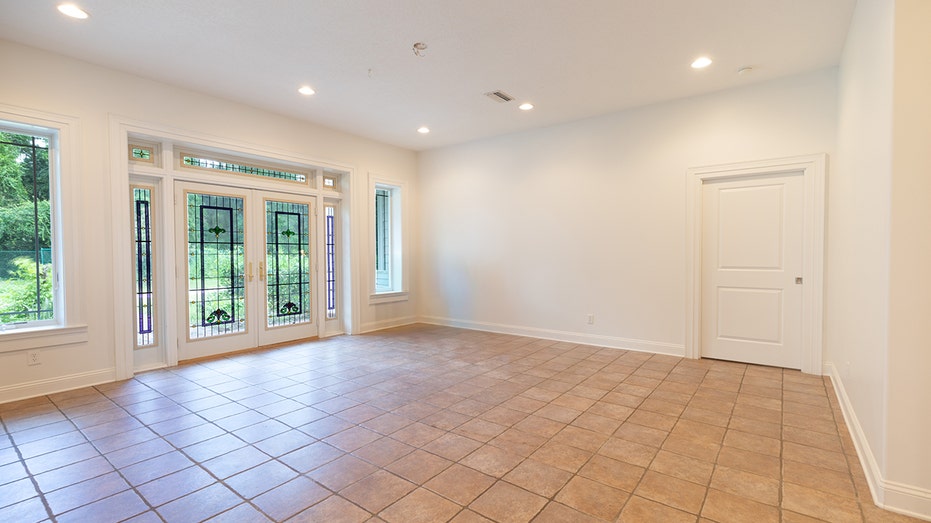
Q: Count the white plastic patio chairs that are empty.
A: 0